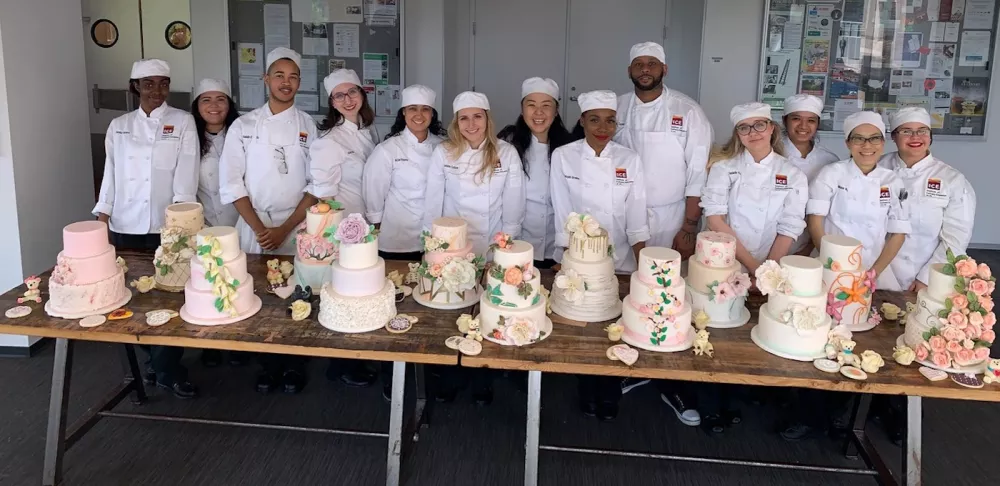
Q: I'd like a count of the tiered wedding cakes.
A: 13